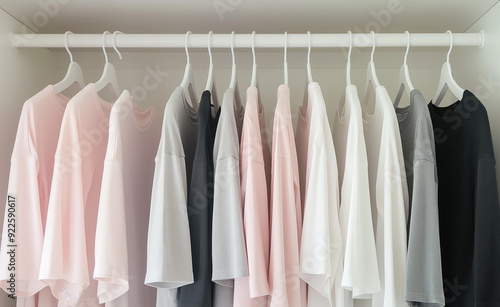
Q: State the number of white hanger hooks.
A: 13